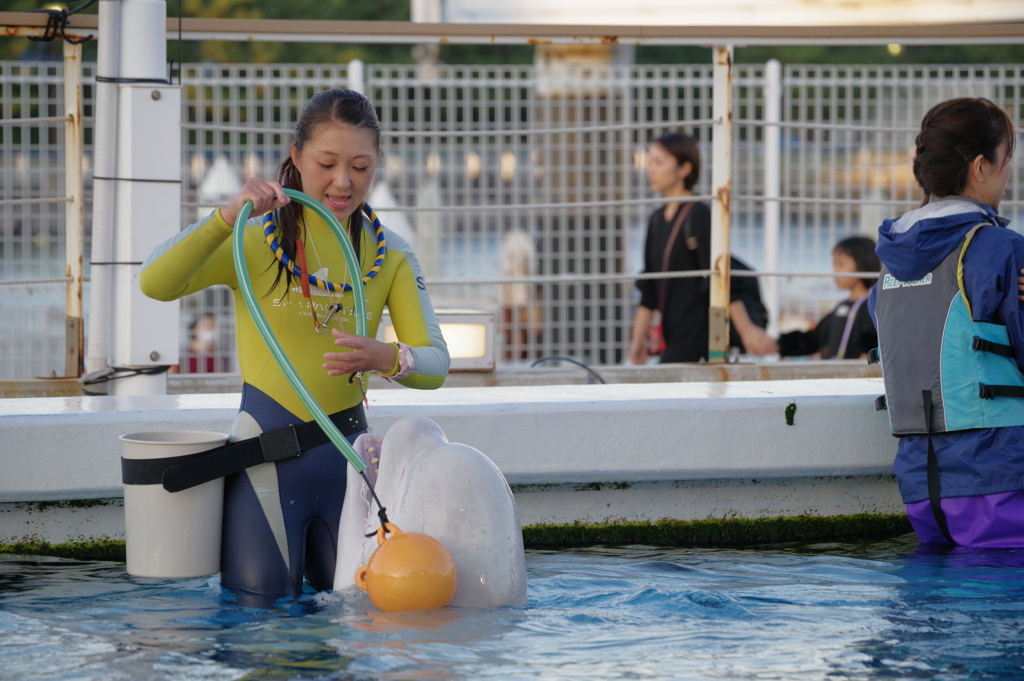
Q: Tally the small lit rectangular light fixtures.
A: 1